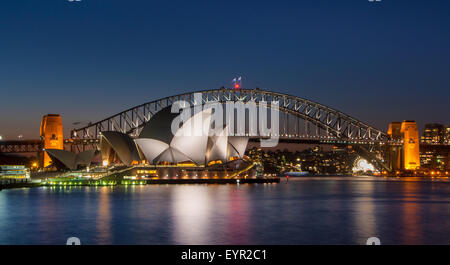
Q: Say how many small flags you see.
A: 2